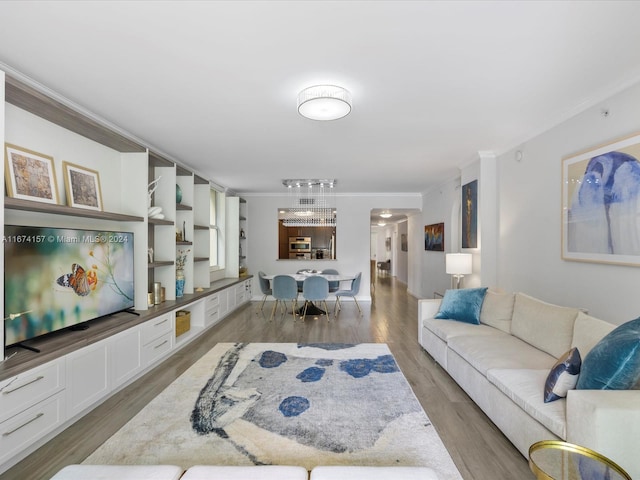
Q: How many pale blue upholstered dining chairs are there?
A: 6